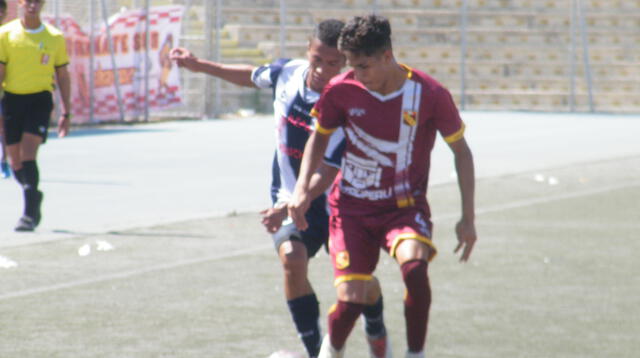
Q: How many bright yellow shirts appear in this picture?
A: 1